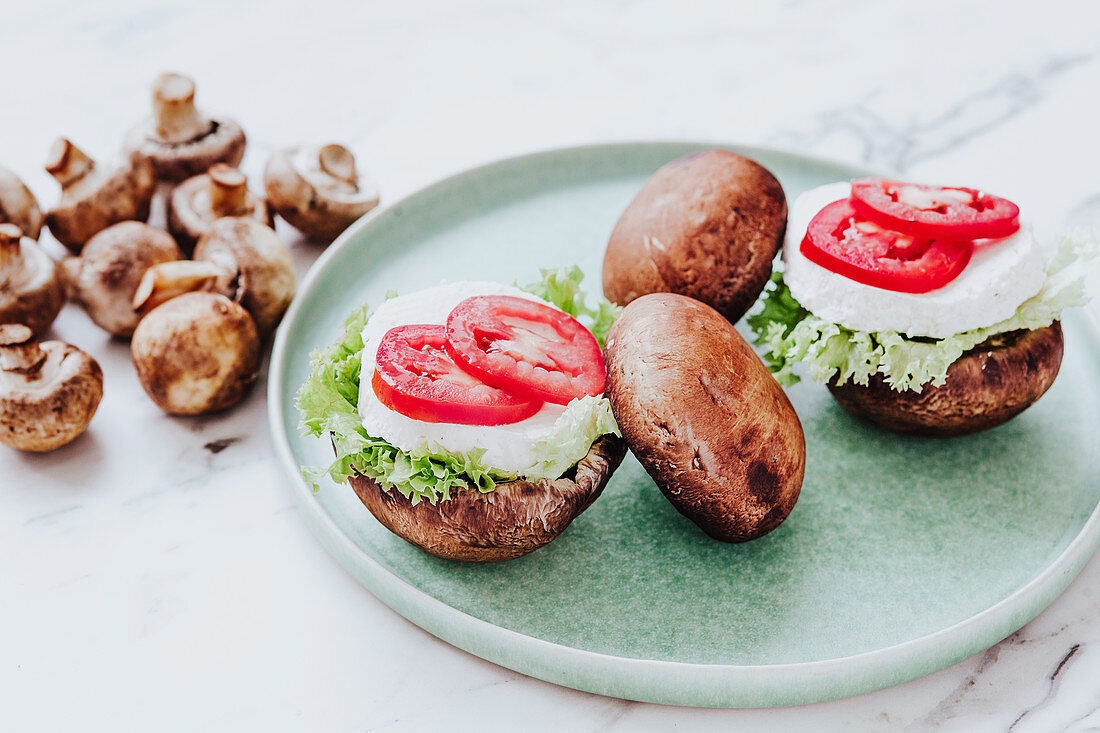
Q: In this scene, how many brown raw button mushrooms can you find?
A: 10